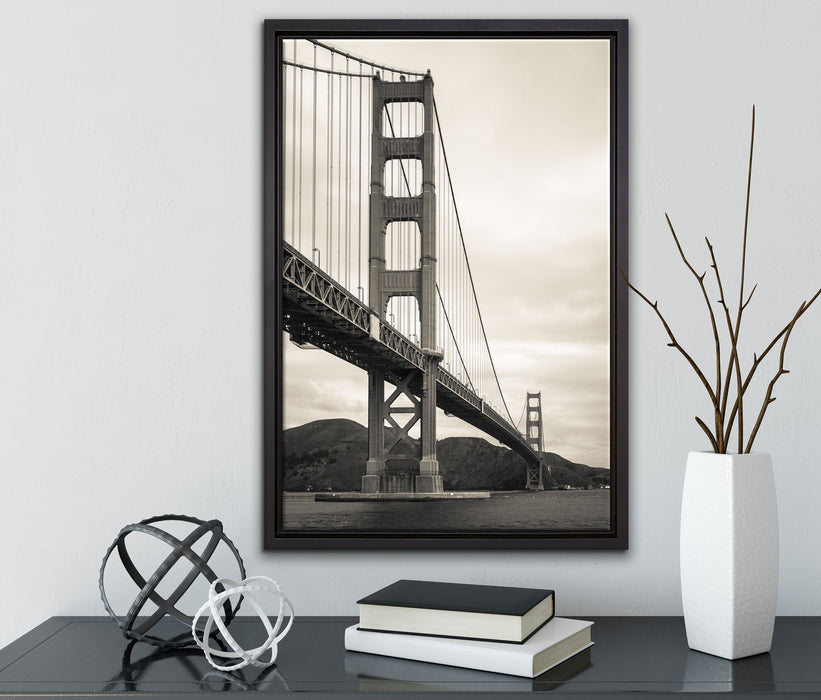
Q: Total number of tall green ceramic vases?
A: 0